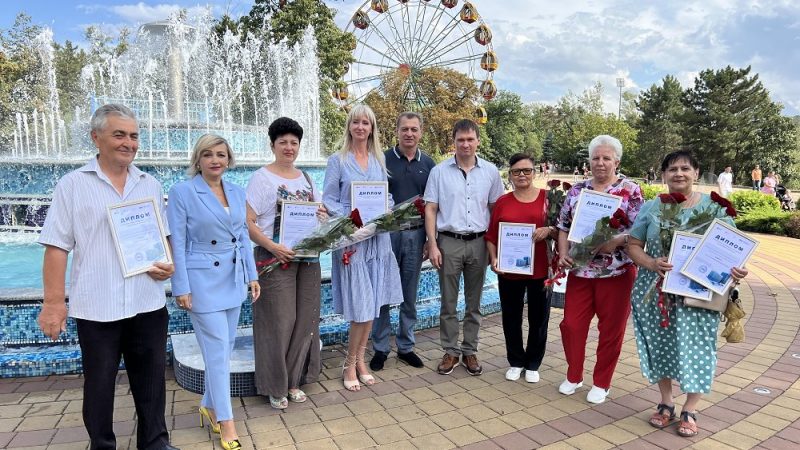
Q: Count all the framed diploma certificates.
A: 7